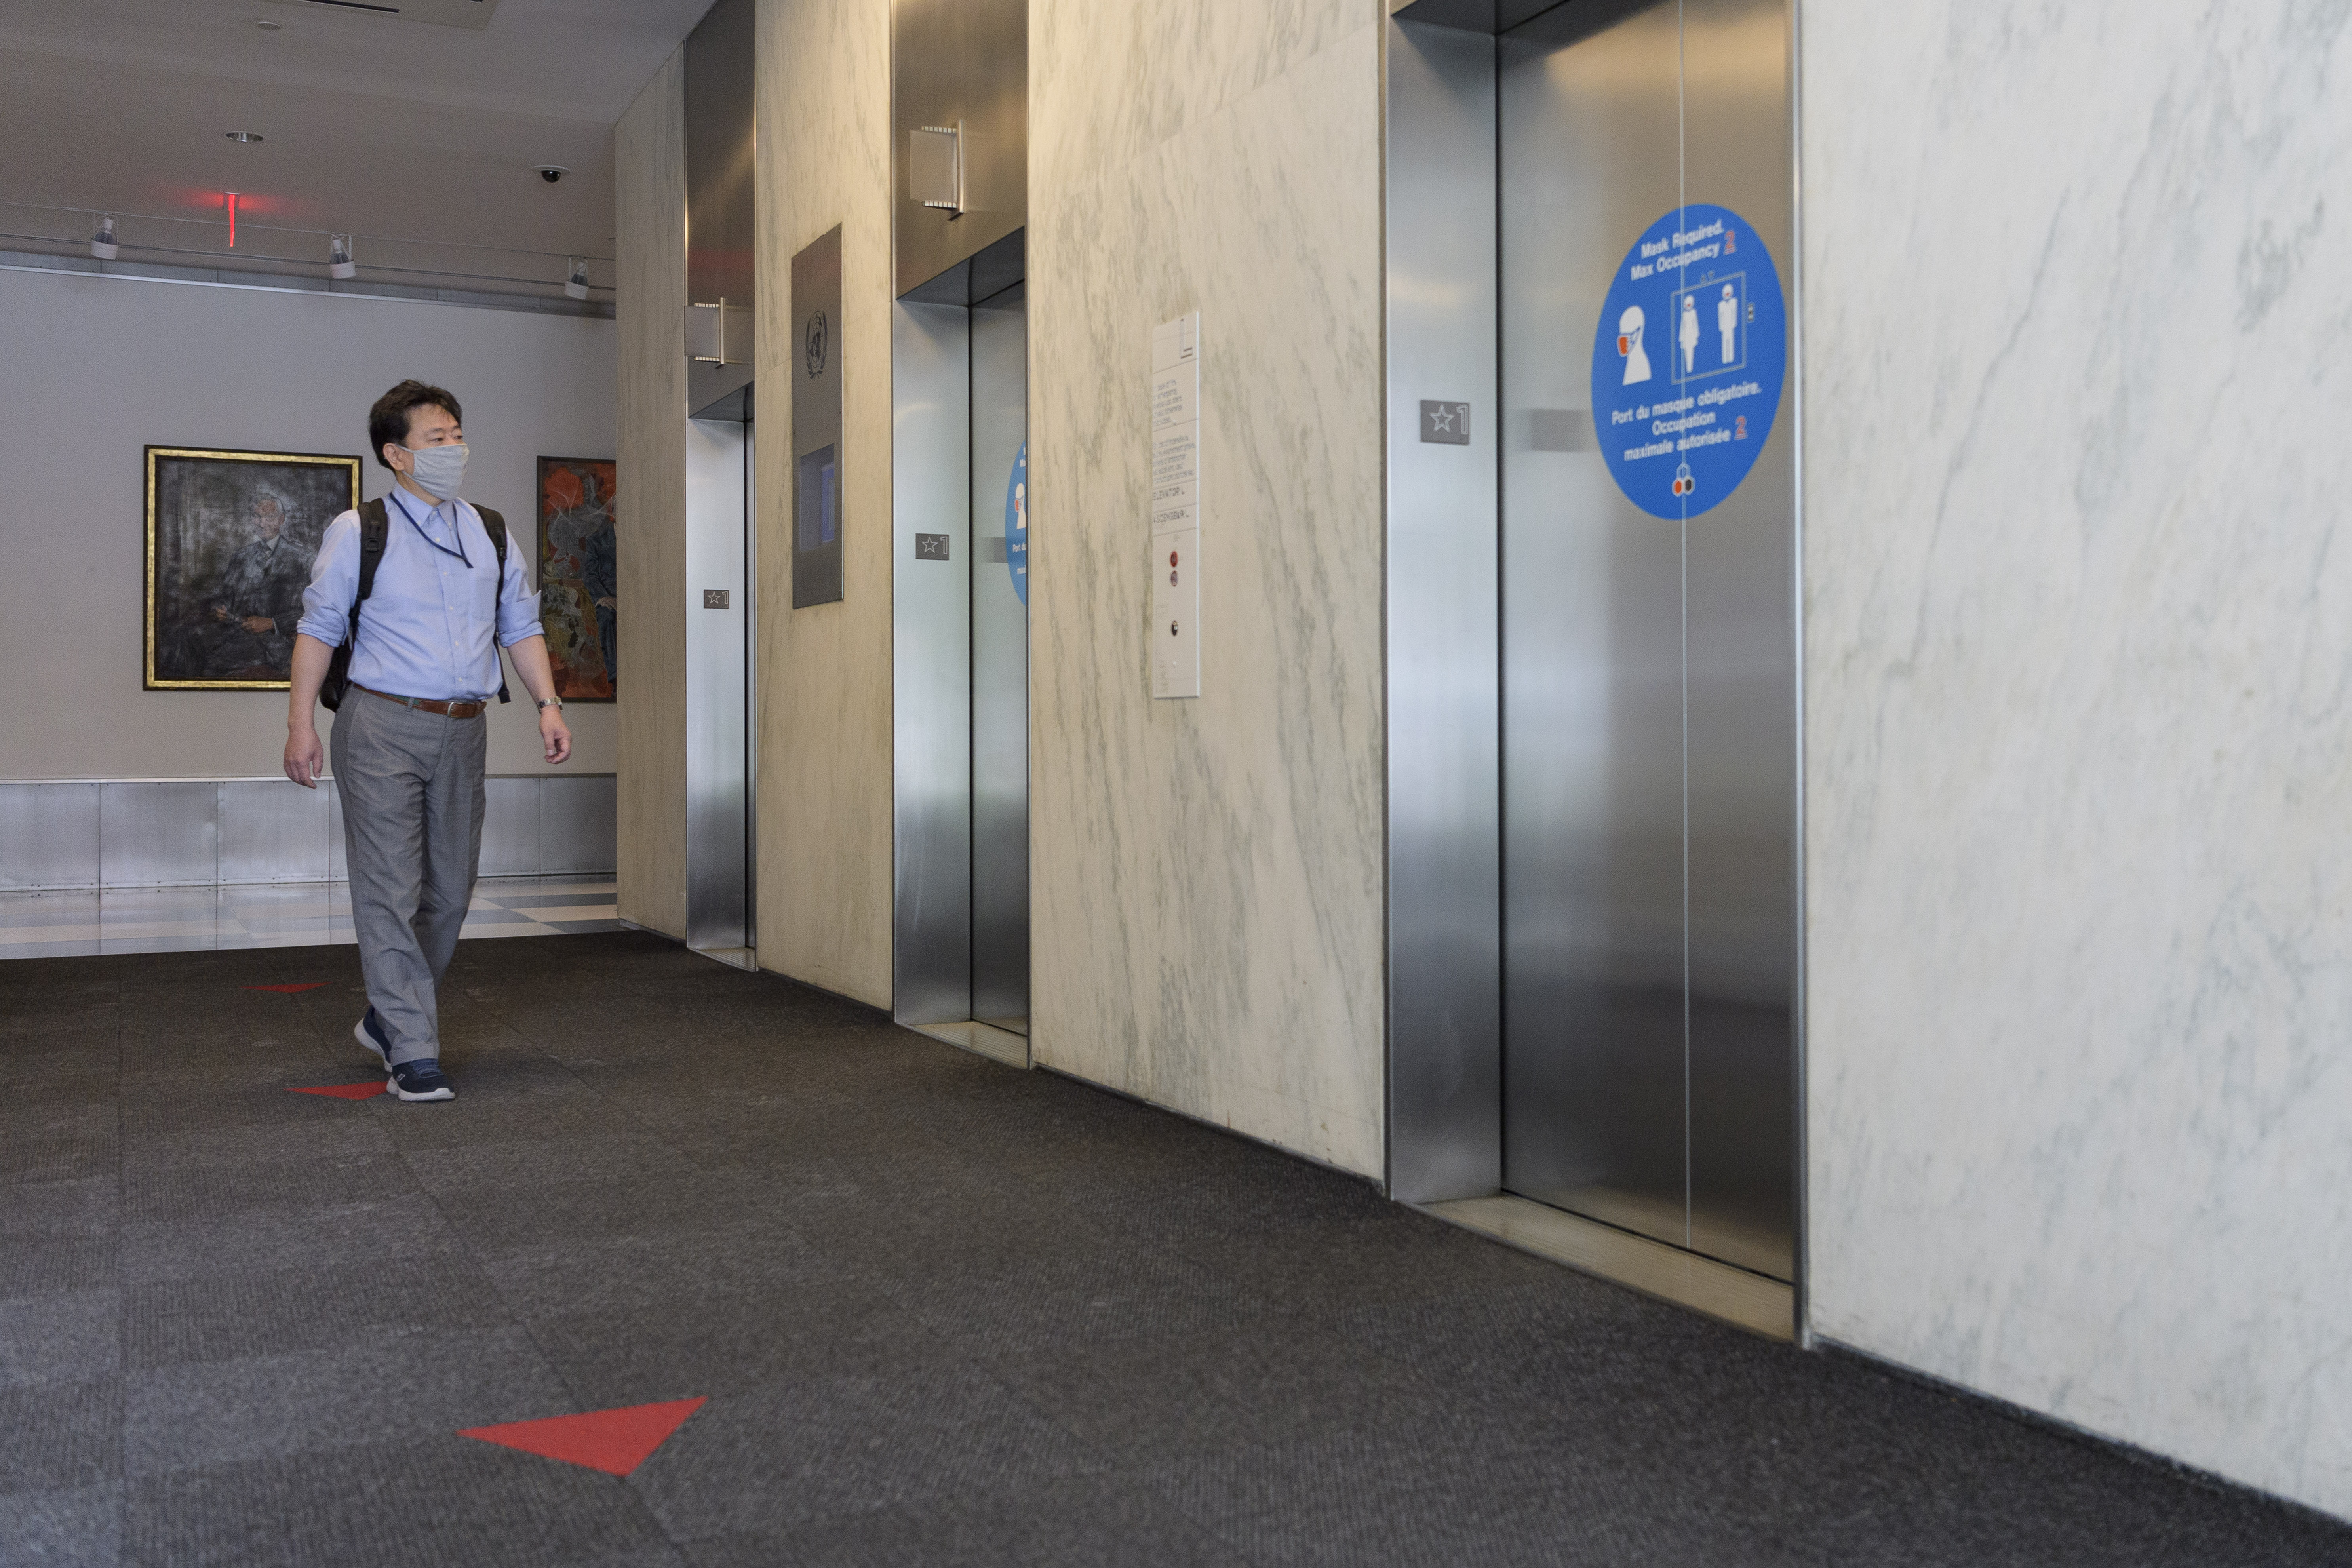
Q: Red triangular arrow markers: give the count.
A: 3